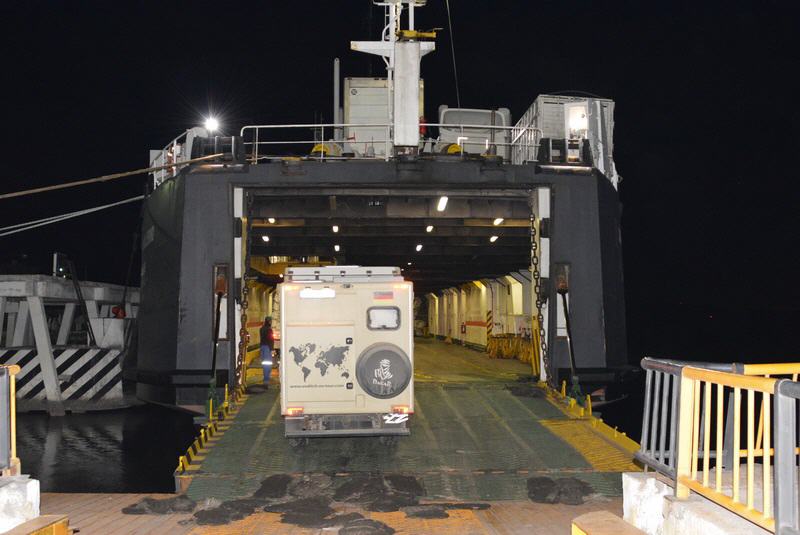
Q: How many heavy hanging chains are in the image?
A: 2